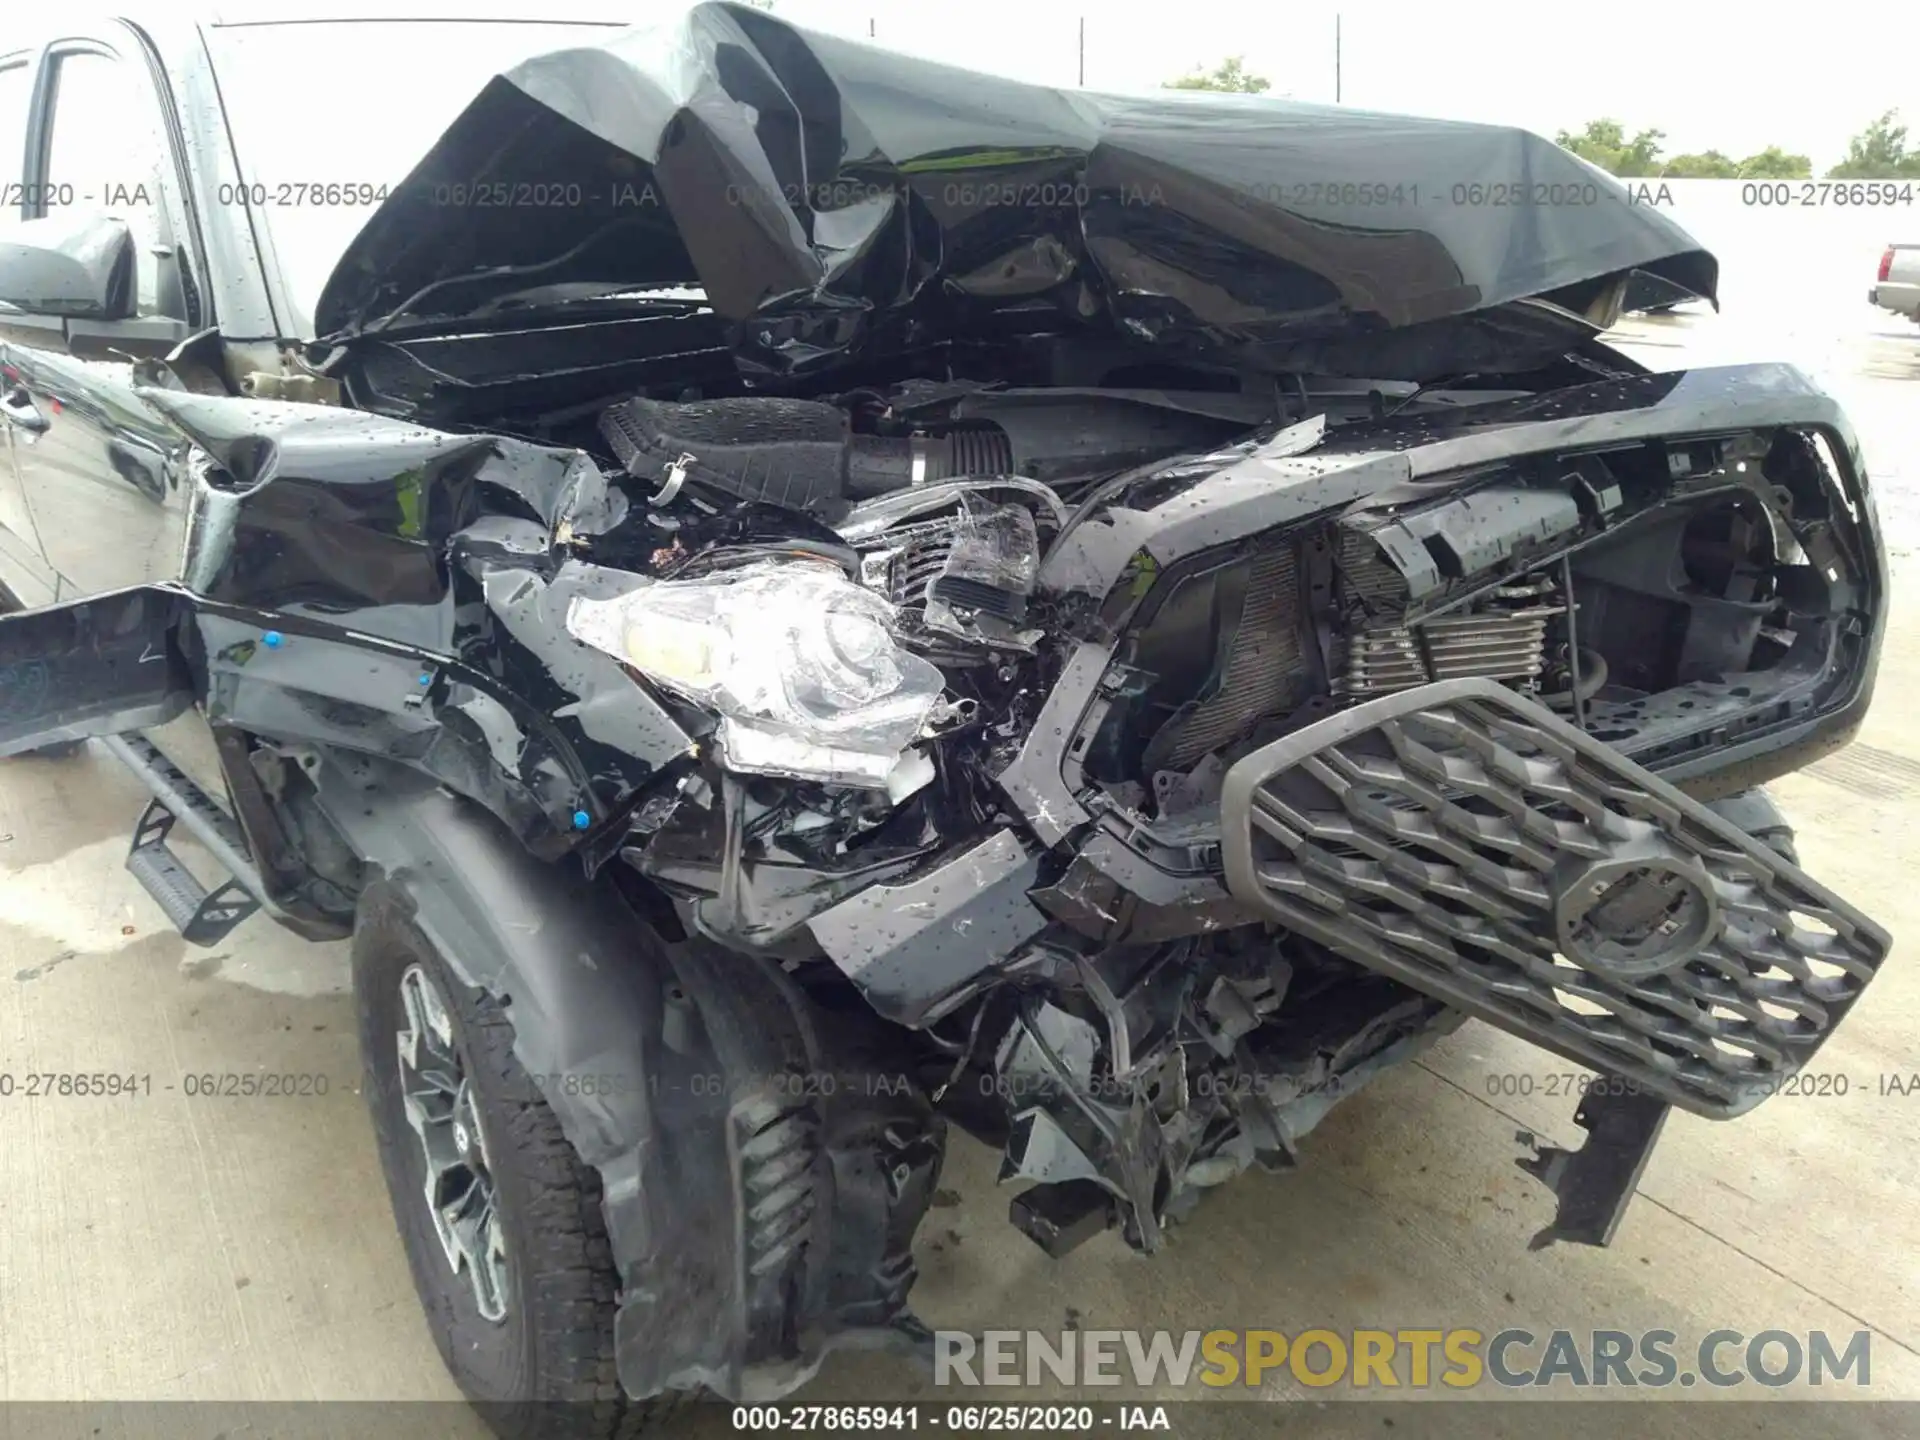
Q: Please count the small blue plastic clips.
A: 3